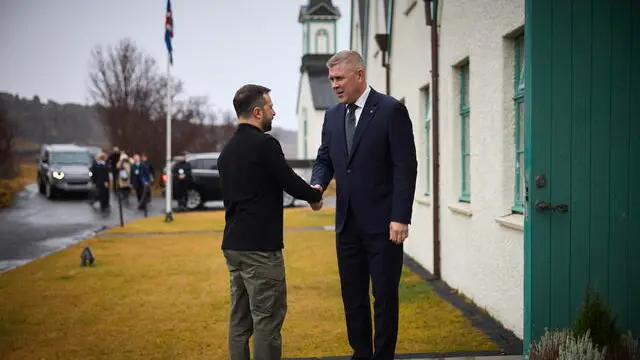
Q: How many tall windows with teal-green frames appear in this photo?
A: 3